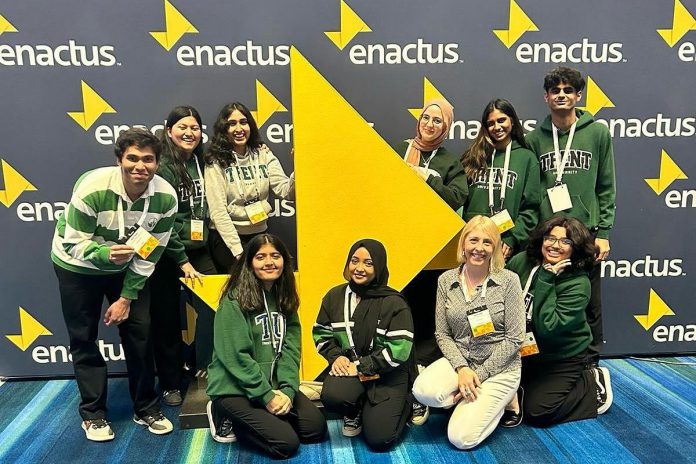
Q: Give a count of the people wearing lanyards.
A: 10